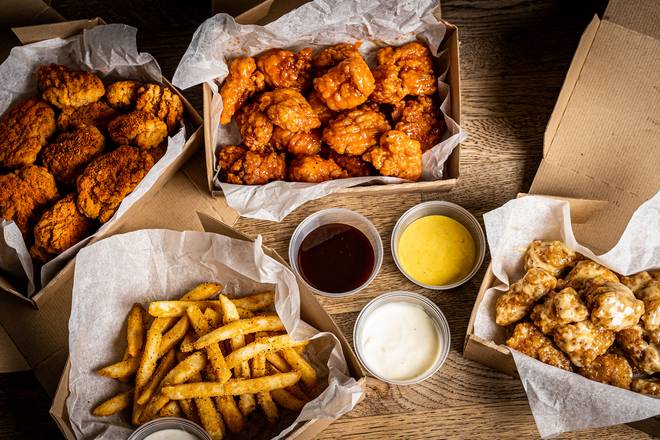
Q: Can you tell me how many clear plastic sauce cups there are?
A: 4